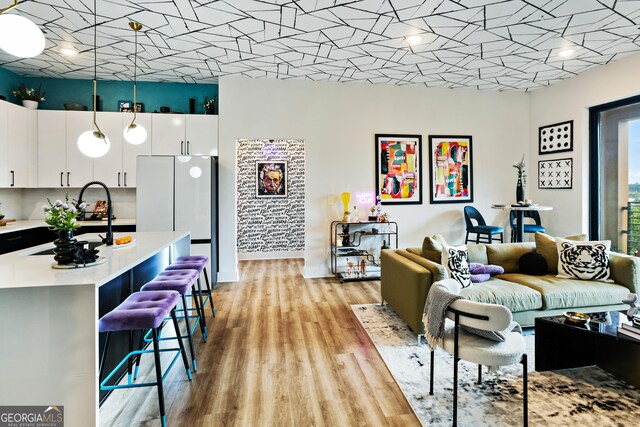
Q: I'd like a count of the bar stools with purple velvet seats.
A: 3